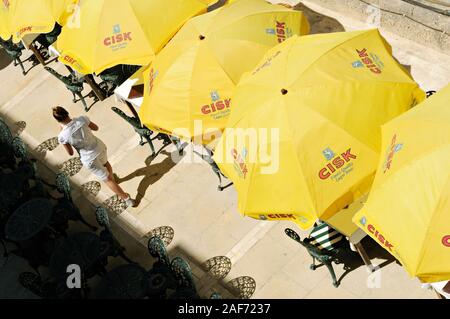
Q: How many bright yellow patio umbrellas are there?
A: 5